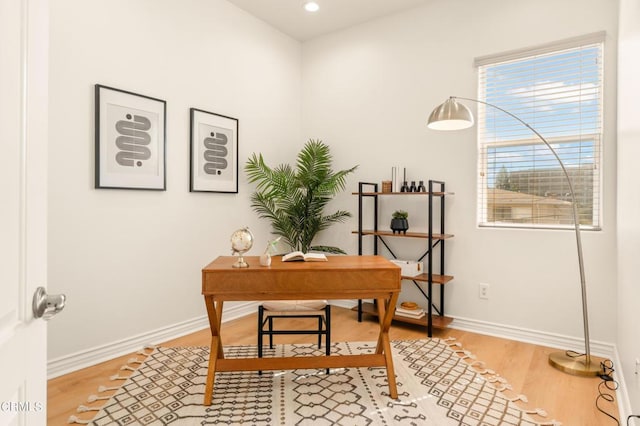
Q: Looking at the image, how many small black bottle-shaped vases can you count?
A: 3